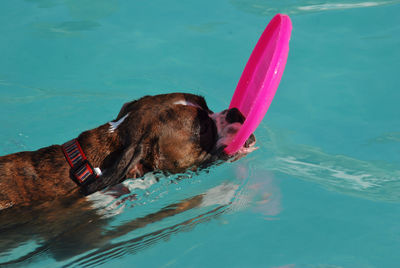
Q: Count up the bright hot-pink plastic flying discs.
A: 1